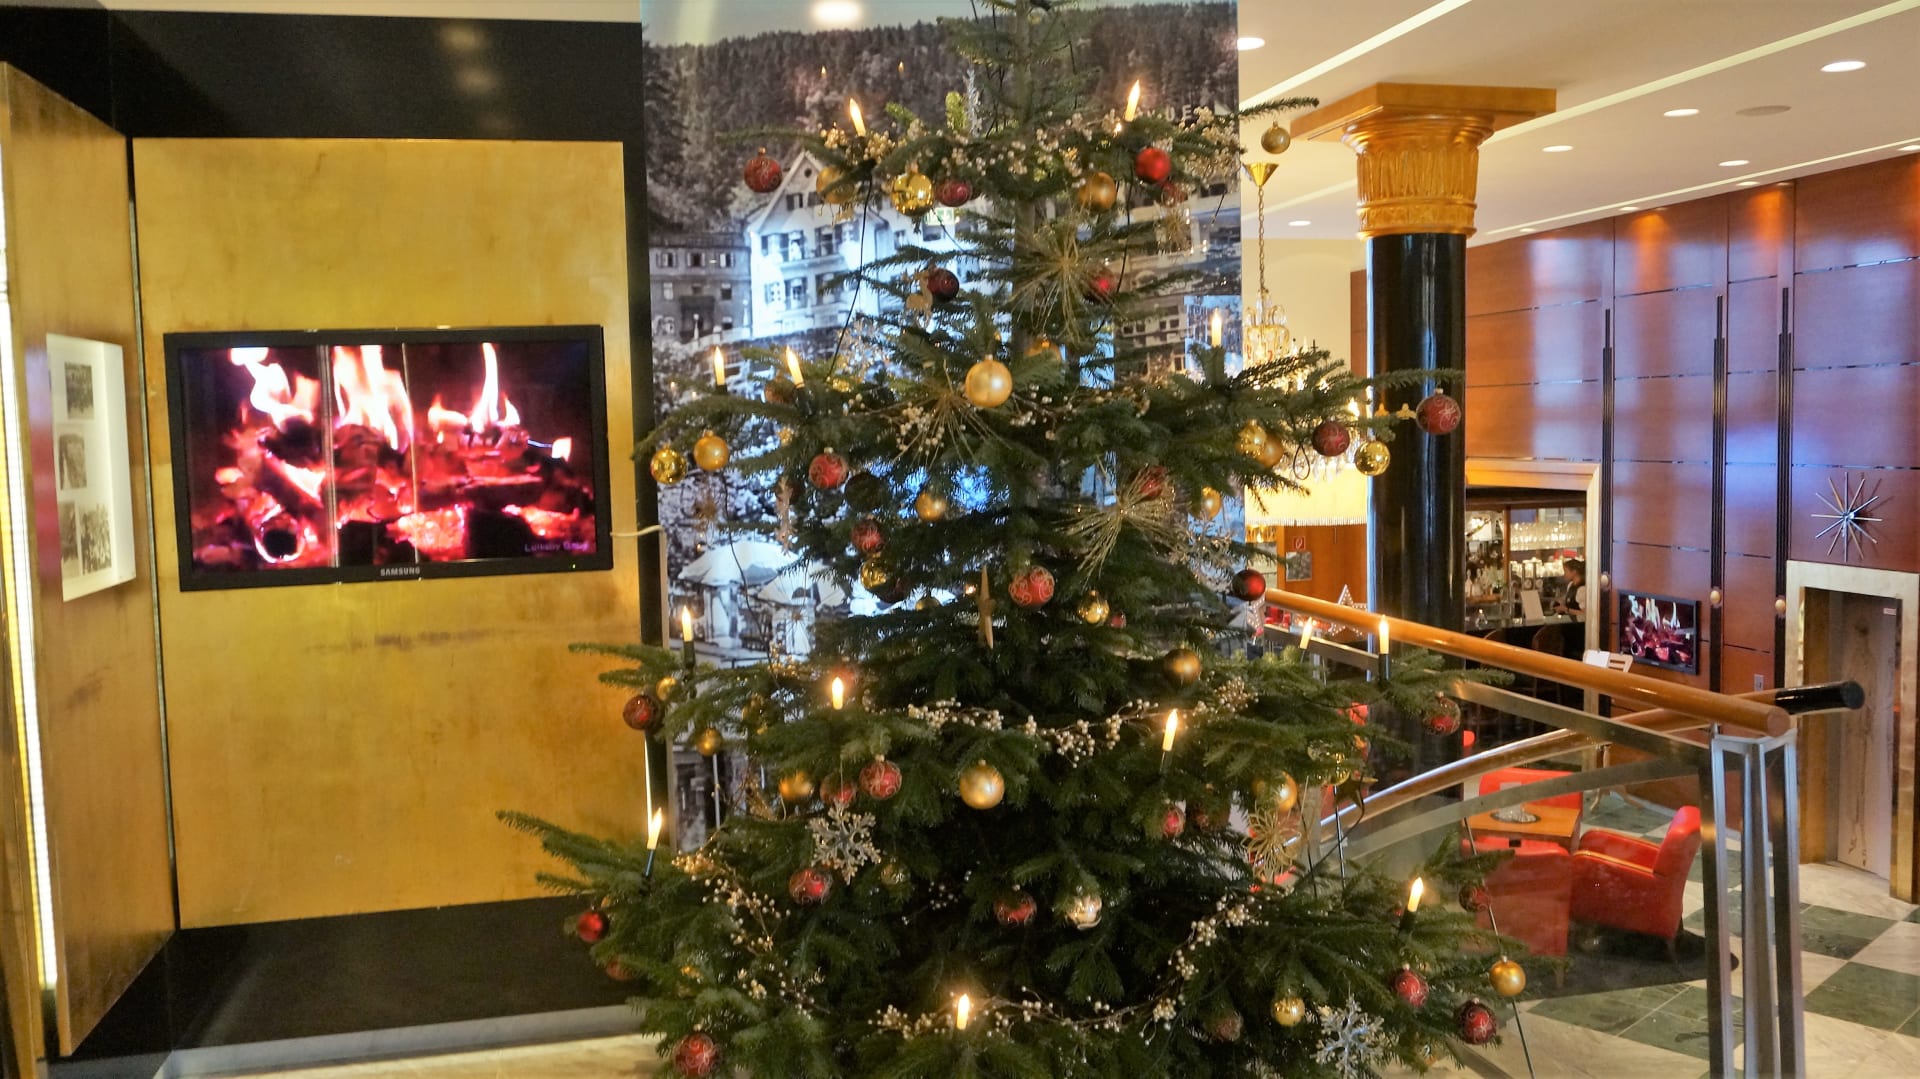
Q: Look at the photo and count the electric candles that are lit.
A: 13